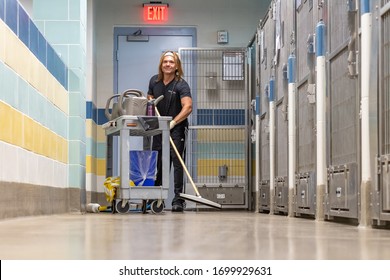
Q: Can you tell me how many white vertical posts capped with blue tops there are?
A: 5